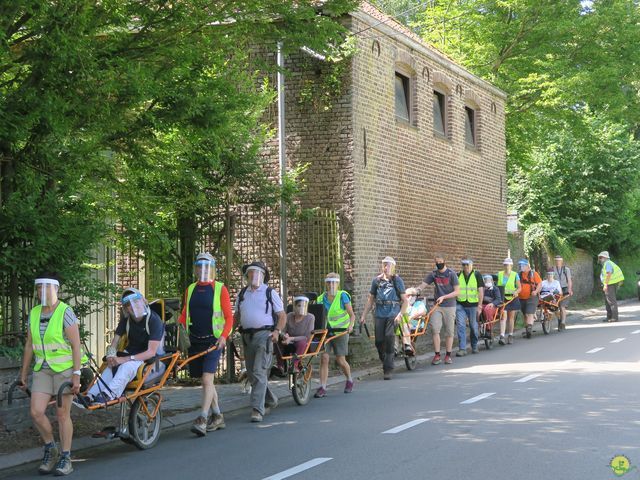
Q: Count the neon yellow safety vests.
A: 6